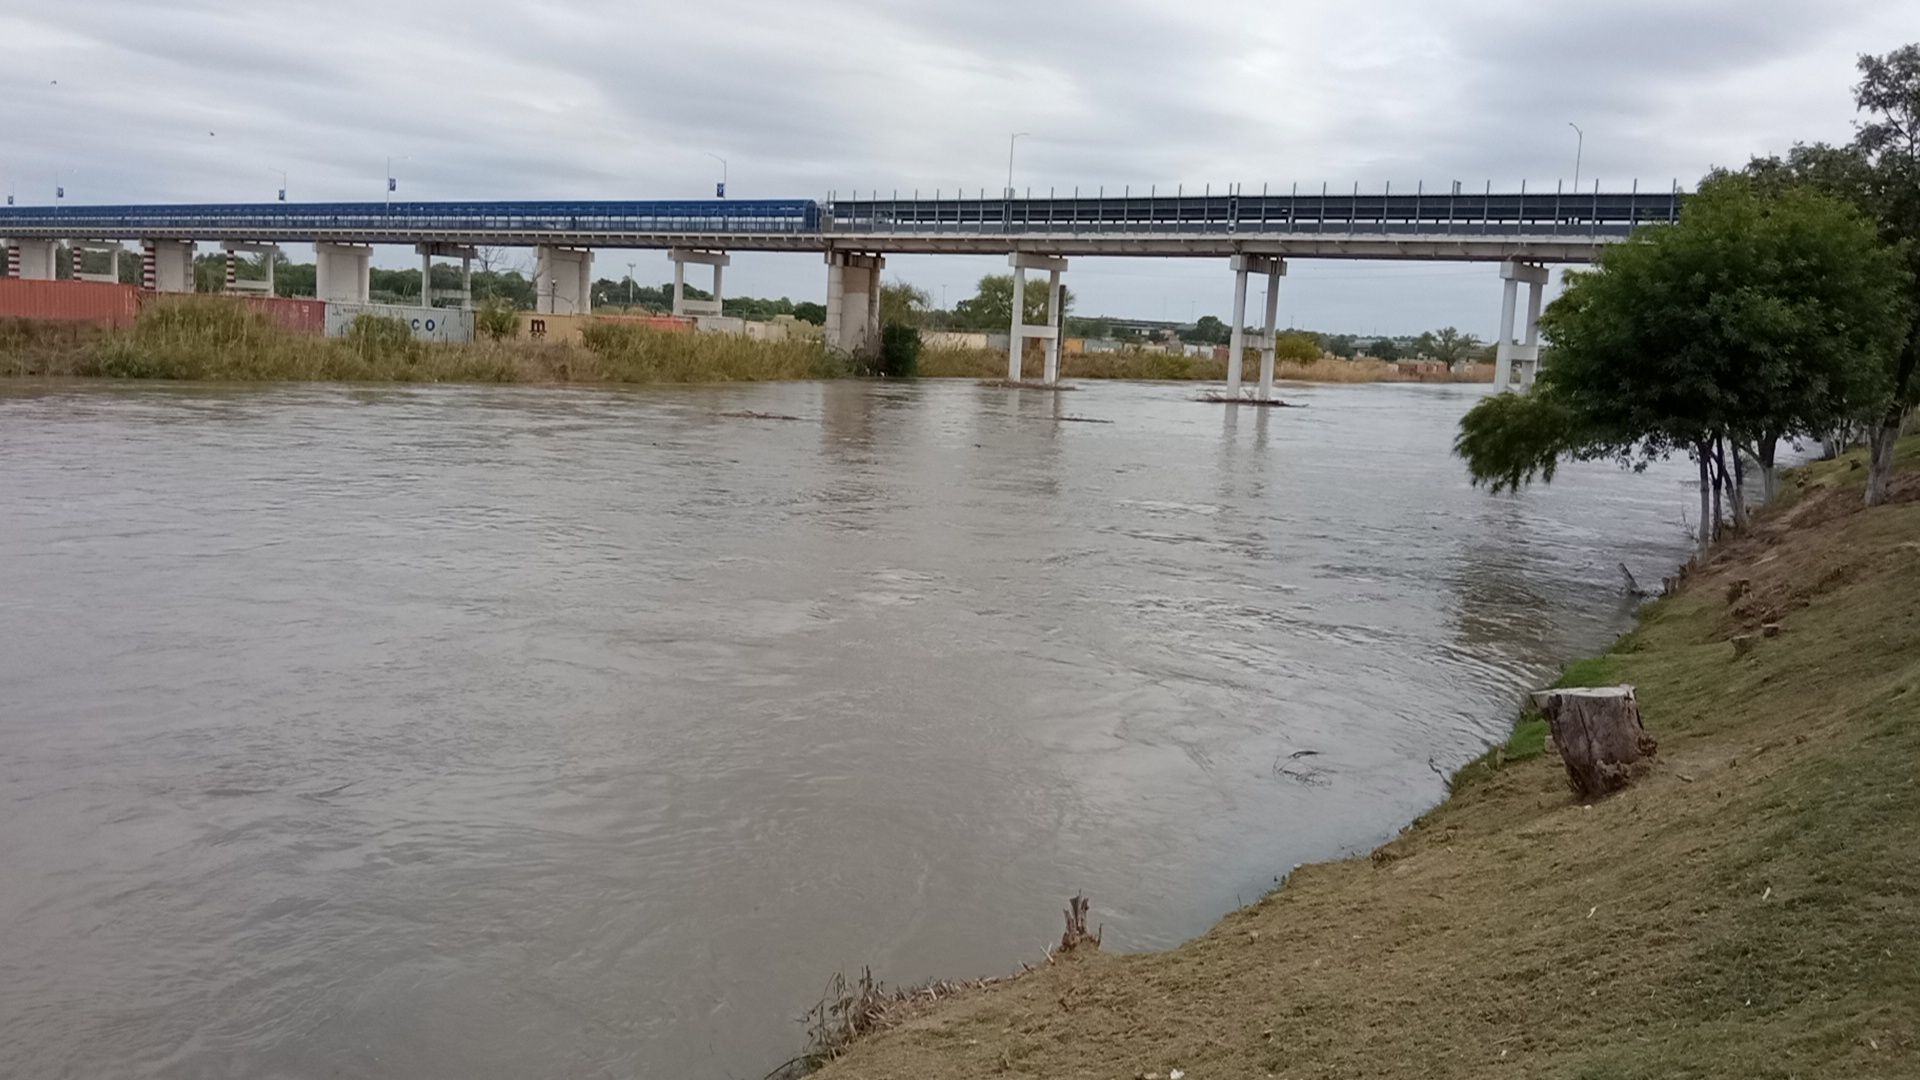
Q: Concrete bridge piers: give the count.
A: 12